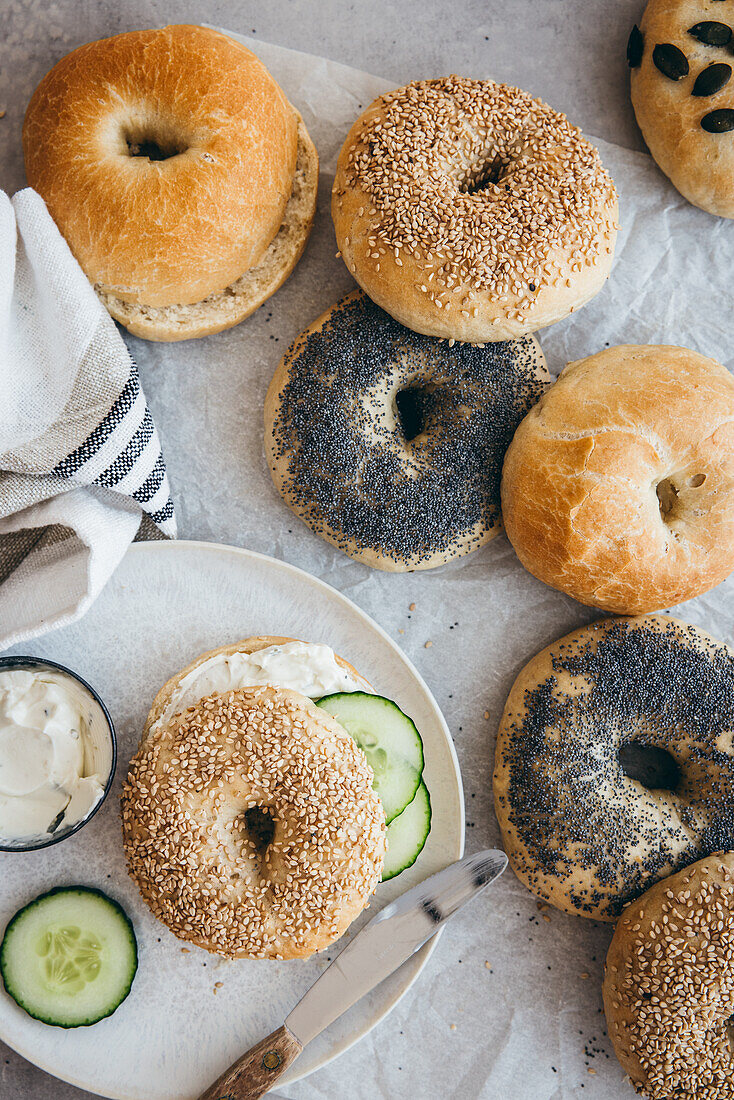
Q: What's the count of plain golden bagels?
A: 2